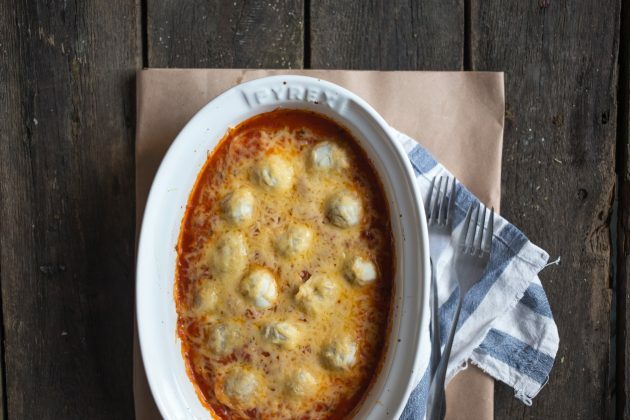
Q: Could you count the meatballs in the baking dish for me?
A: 15